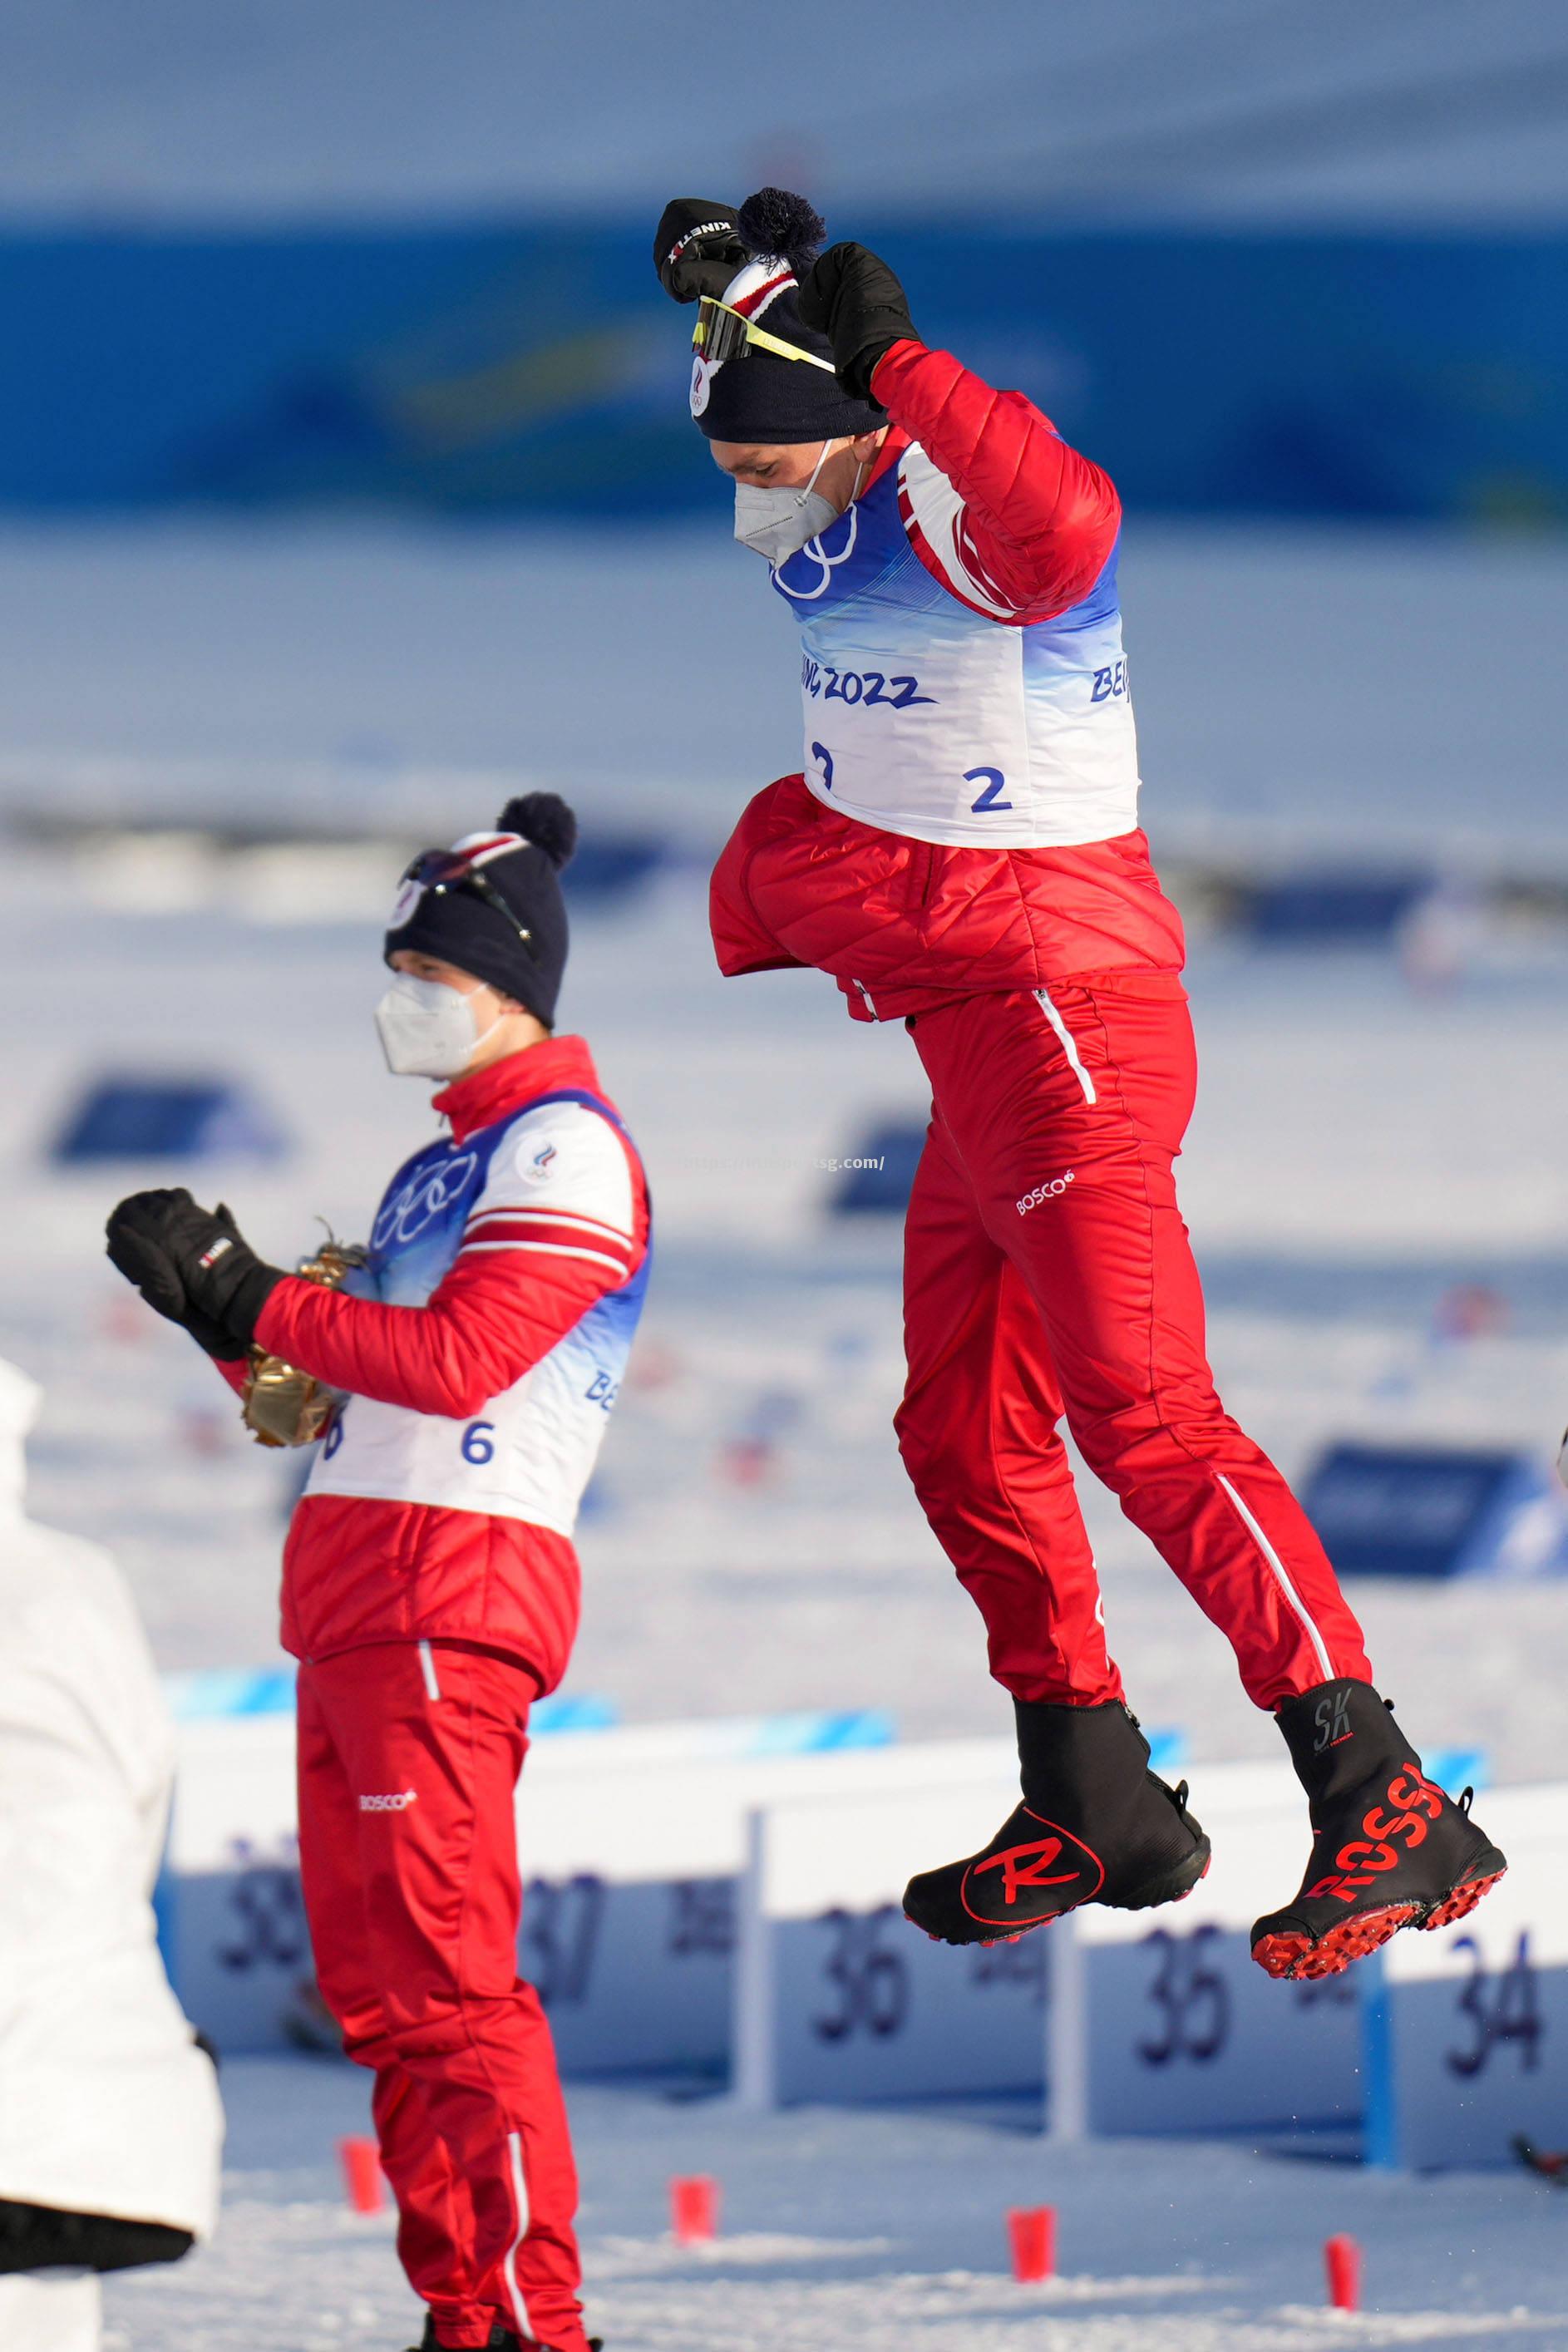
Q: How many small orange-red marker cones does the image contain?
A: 4